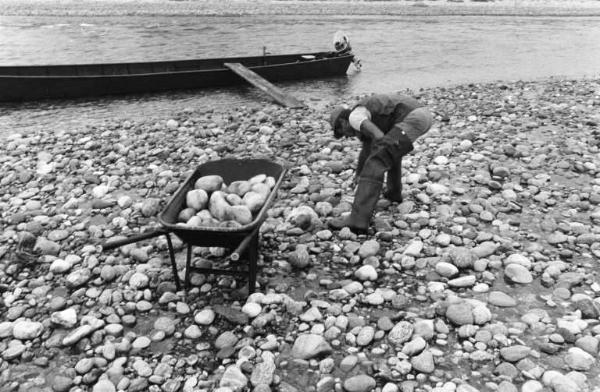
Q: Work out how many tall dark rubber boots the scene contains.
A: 2